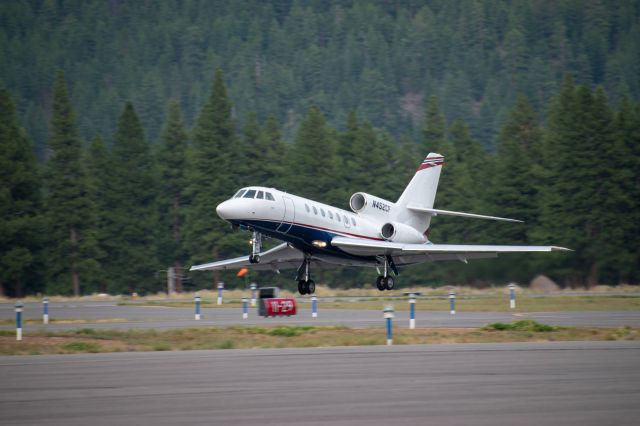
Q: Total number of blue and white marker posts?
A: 11